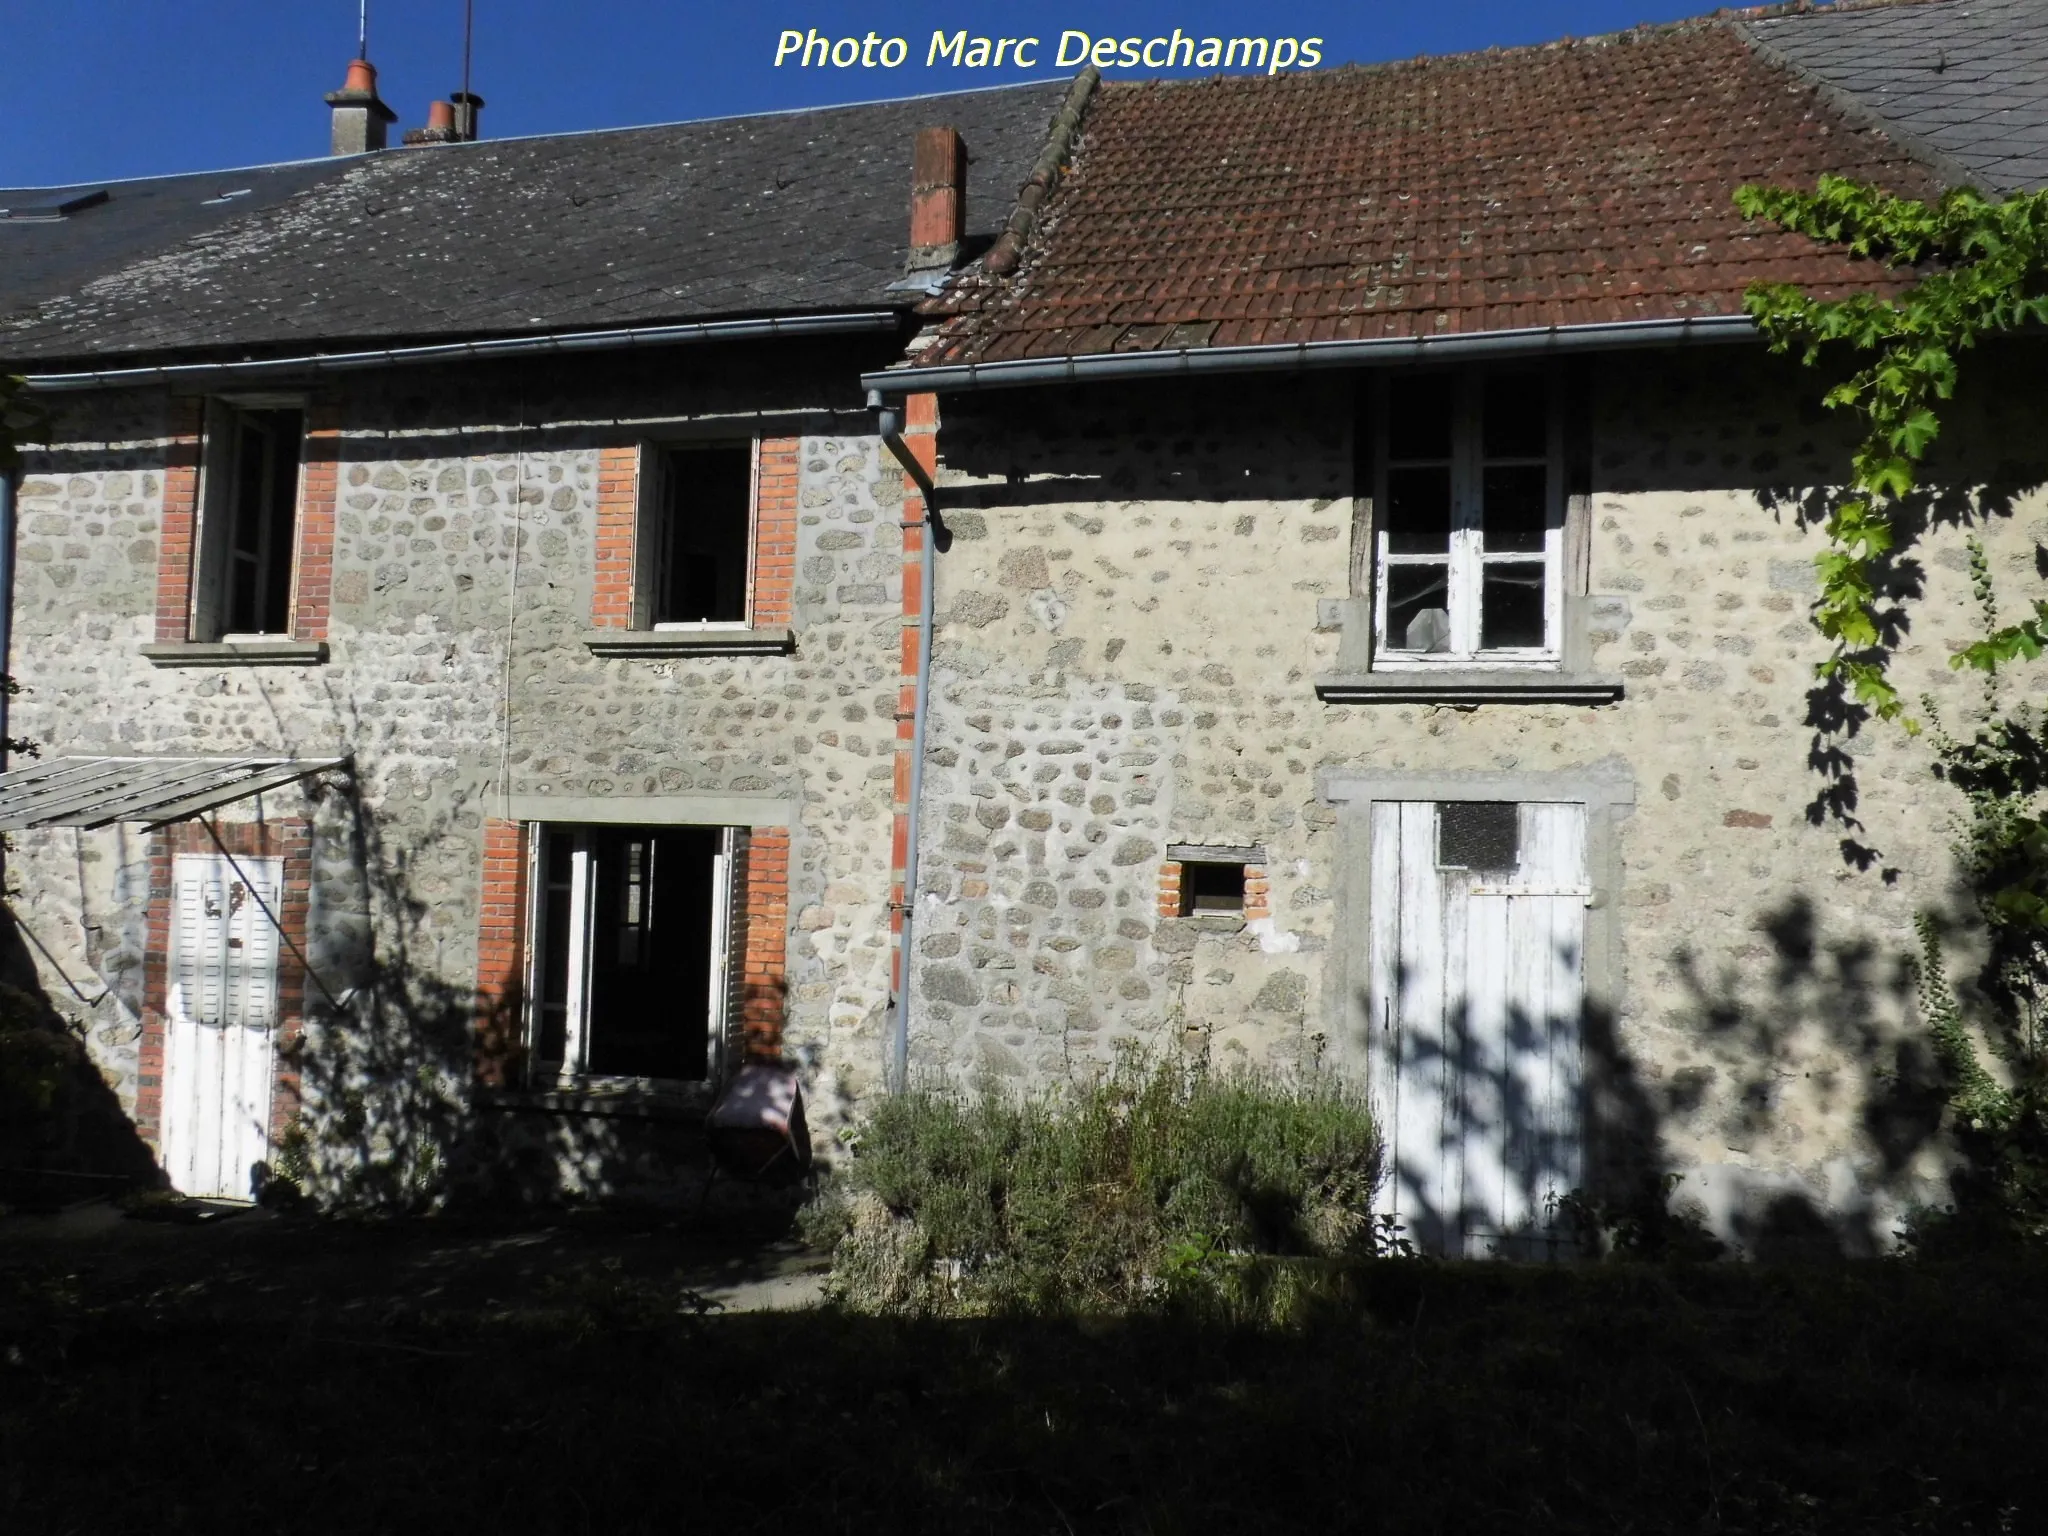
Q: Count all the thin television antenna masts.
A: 2